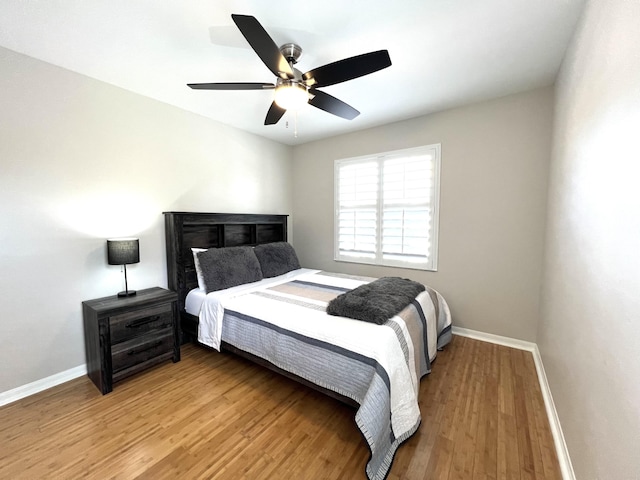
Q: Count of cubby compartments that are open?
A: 3